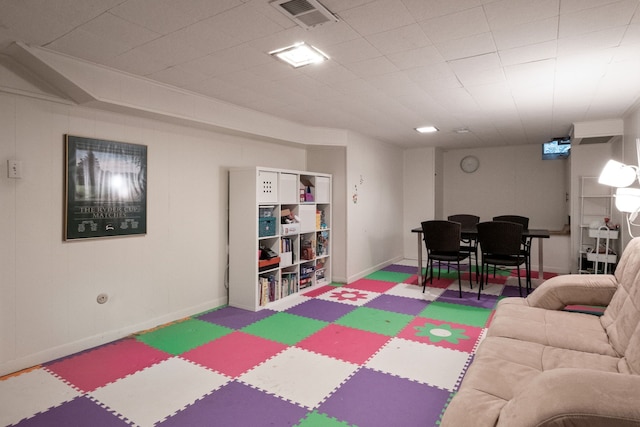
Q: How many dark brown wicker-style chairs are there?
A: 4